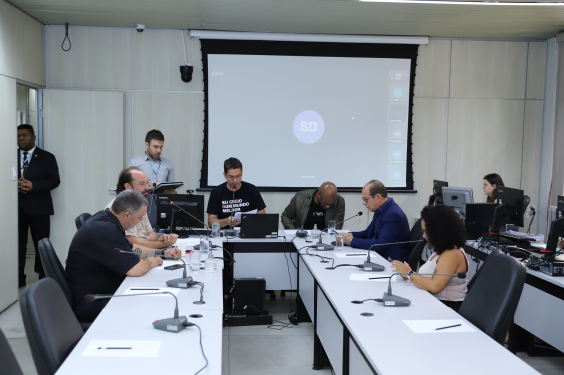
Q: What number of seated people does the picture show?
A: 7